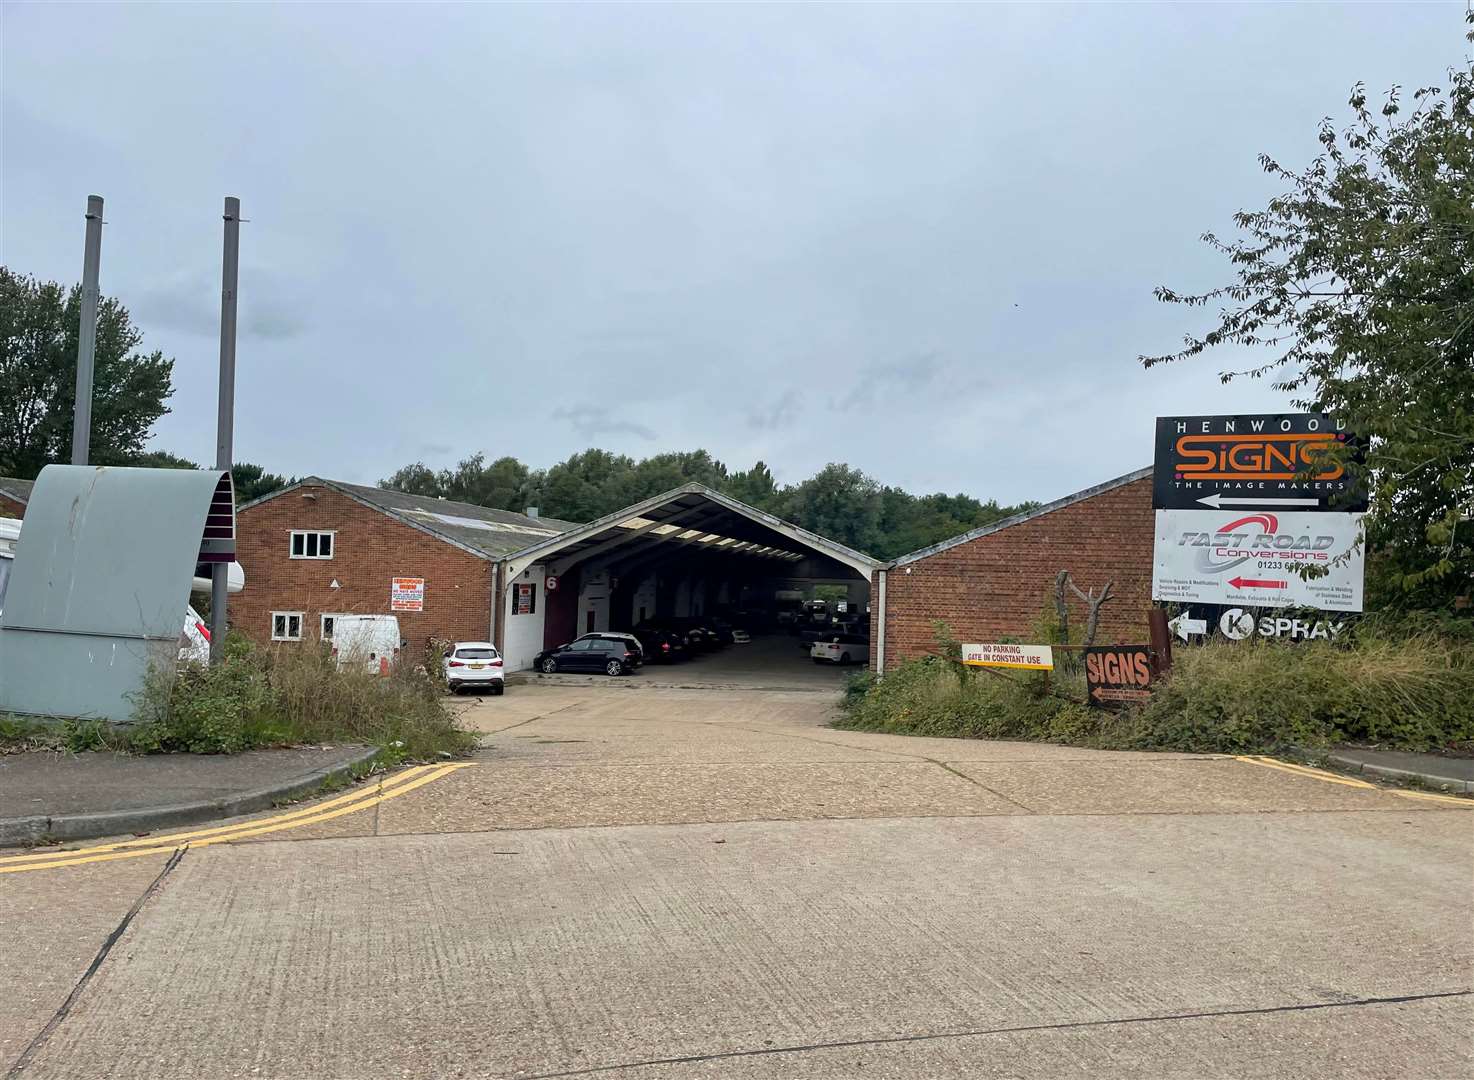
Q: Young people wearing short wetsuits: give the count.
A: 0